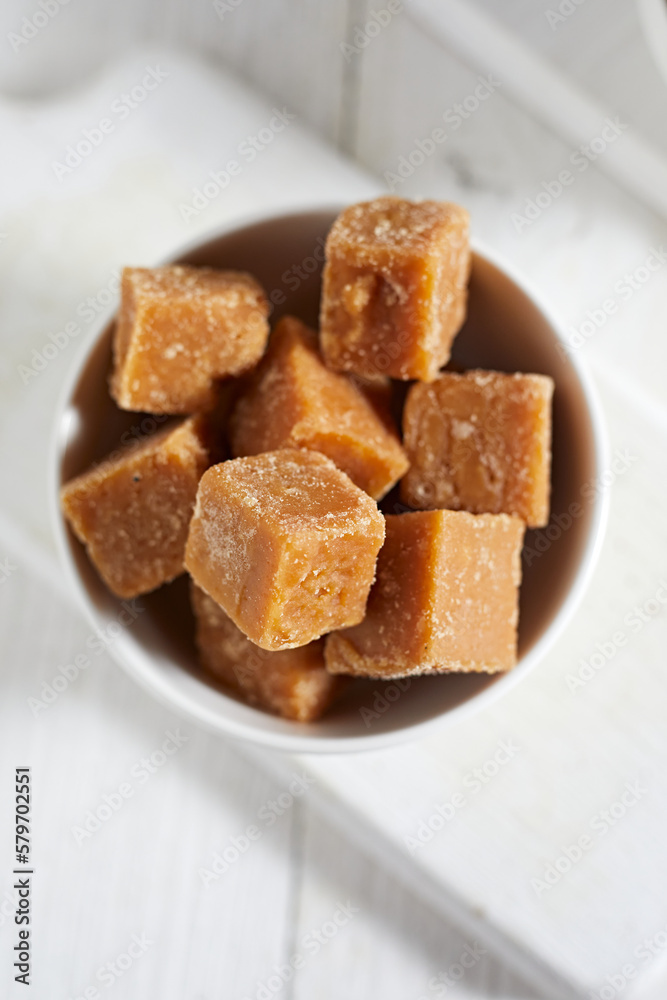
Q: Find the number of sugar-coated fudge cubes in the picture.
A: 8